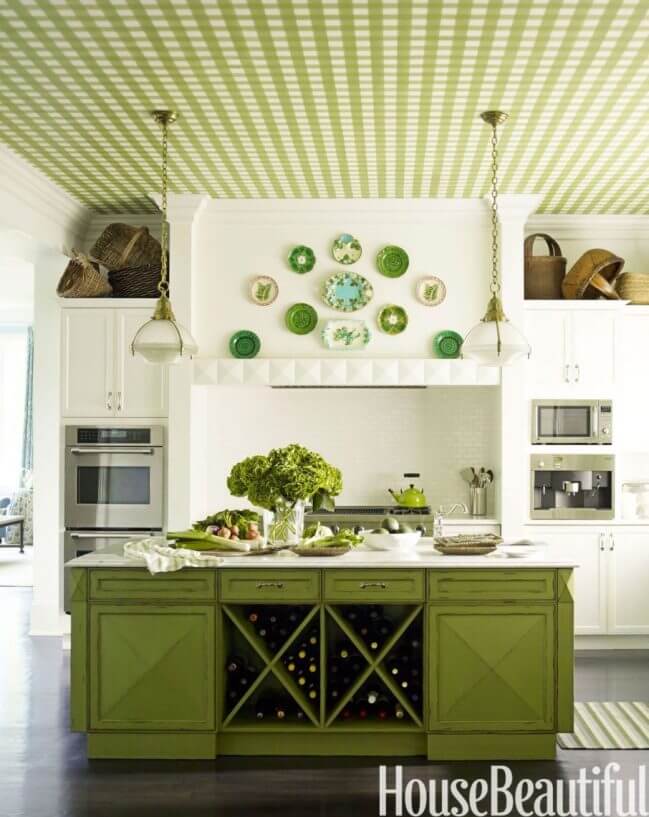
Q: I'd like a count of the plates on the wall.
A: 11